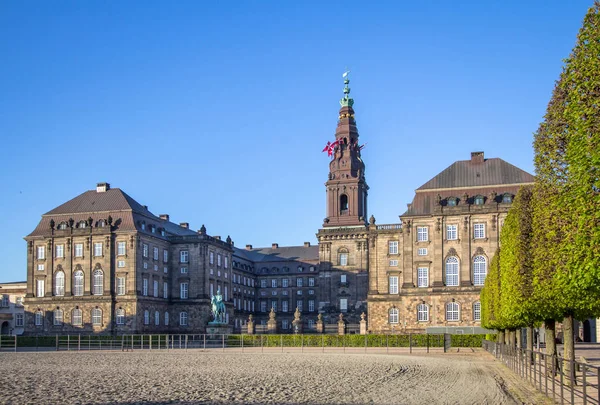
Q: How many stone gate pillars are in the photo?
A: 6